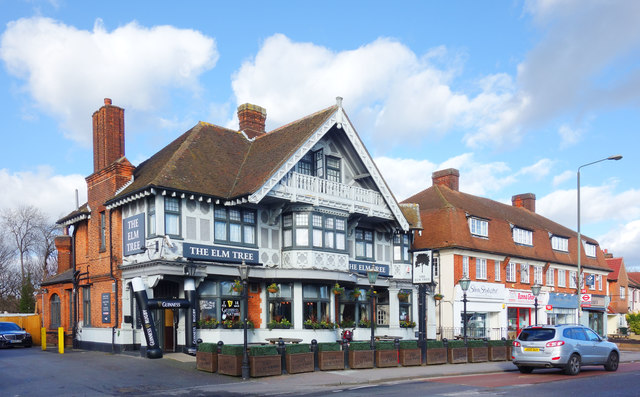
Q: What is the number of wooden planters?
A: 13